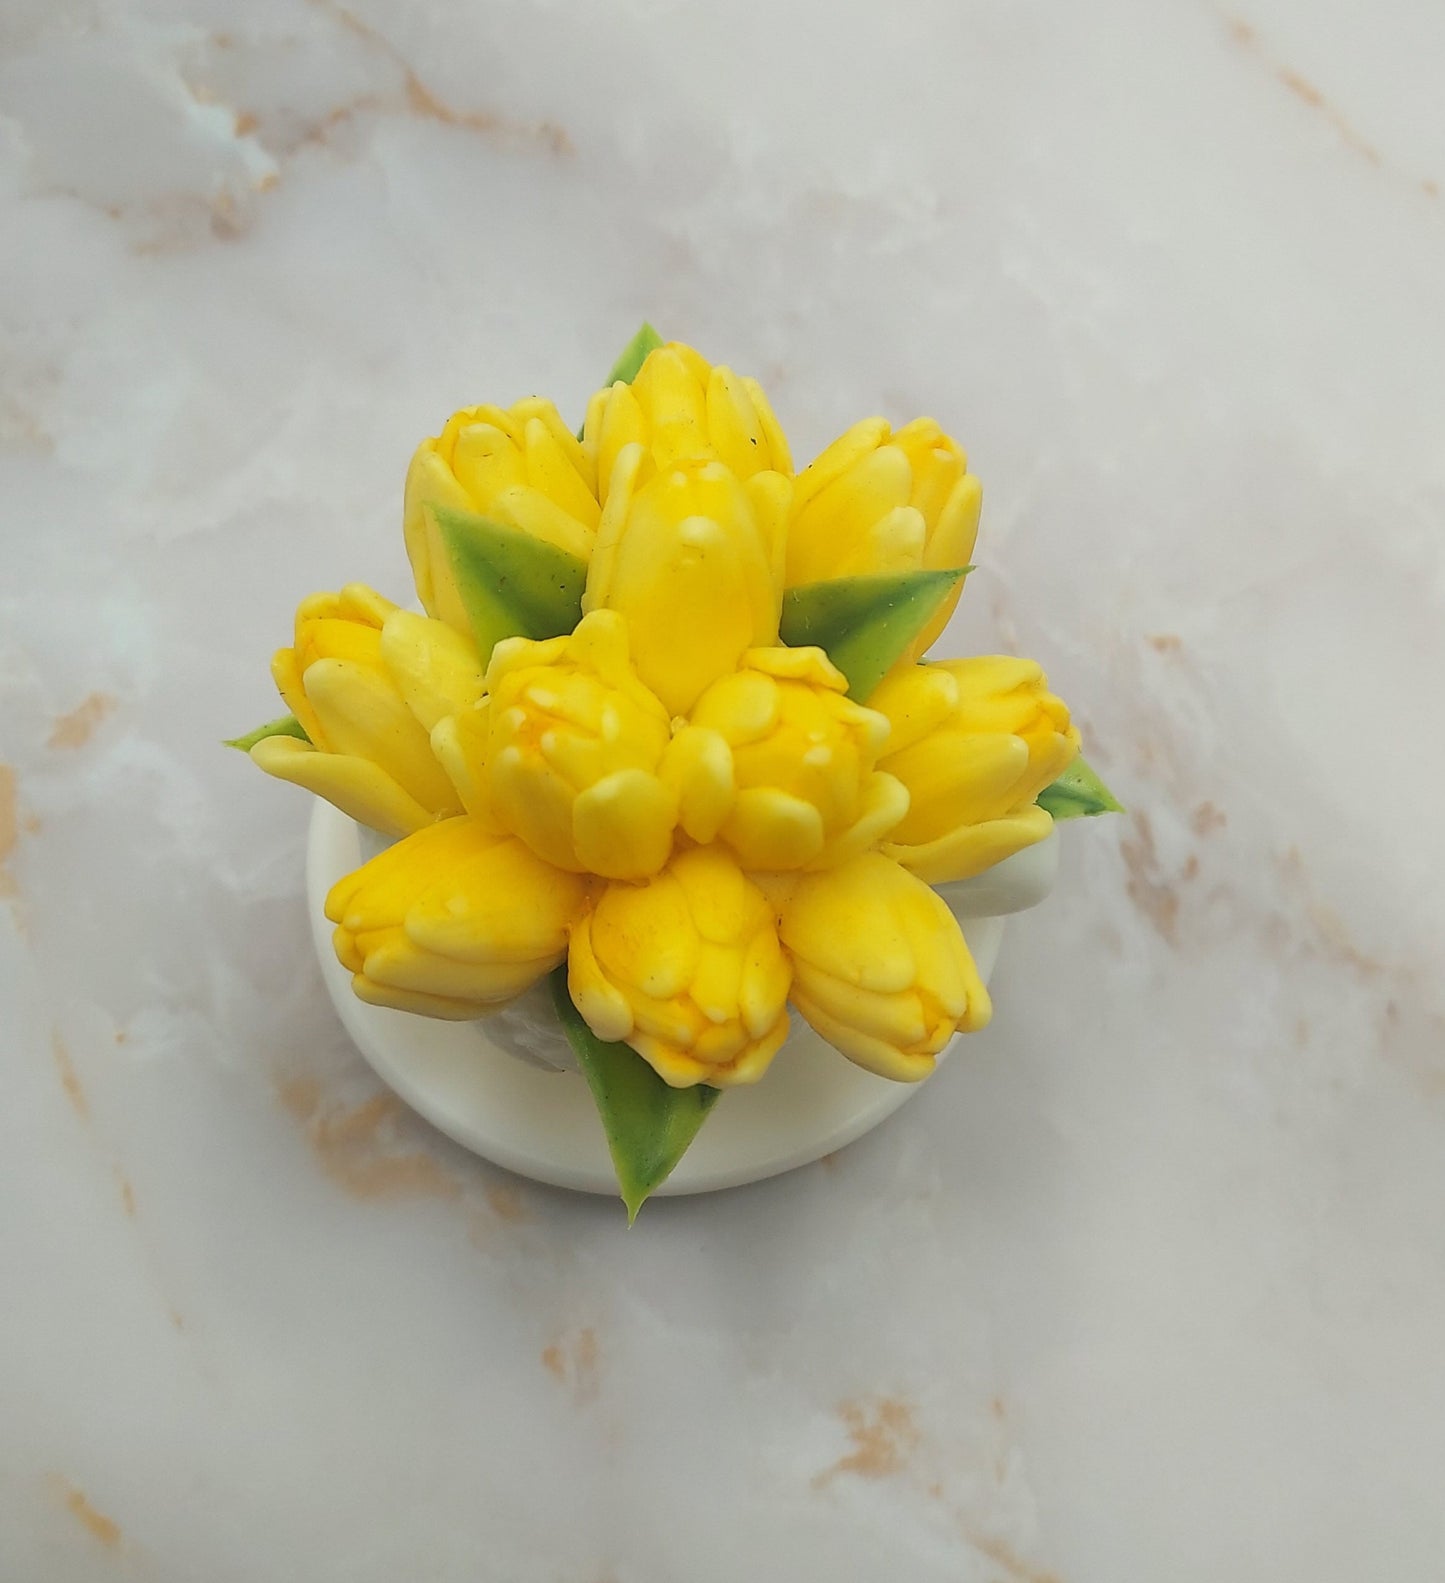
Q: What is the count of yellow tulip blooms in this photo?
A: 11